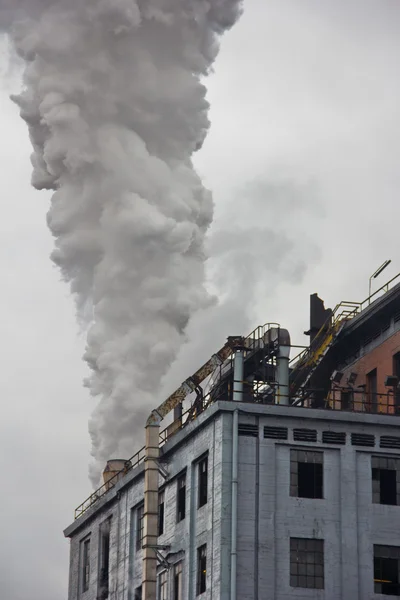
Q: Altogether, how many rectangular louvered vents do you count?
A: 6